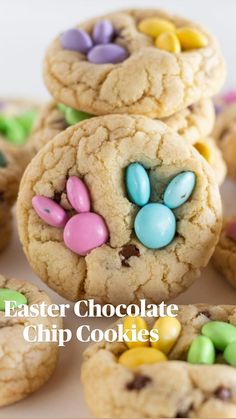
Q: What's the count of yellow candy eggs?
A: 7